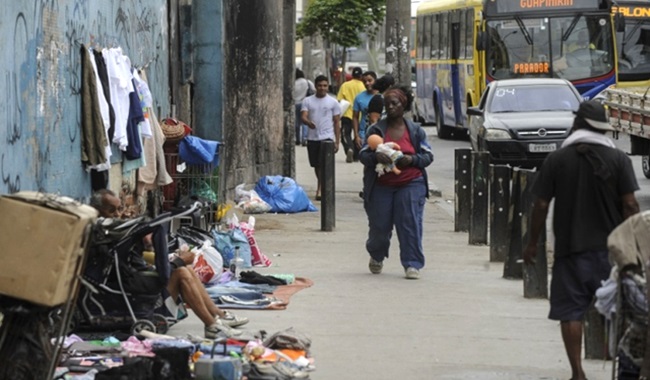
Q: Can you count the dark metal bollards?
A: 7